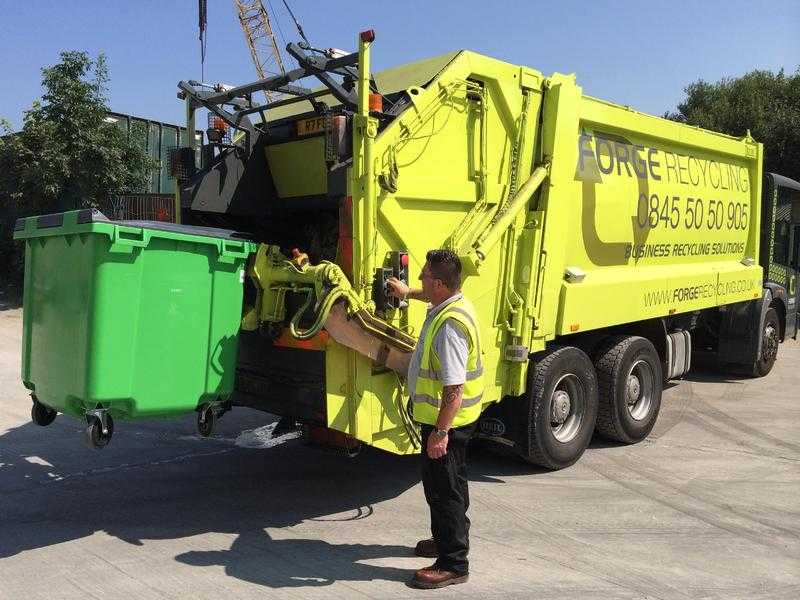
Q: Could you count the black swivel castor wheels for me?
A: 3